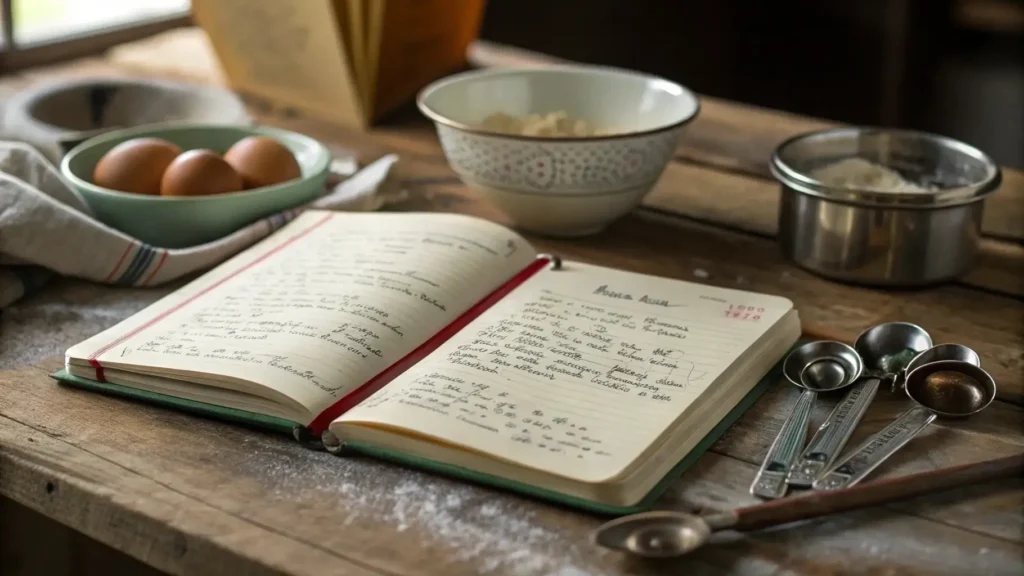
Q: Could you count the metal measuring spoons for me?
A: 4